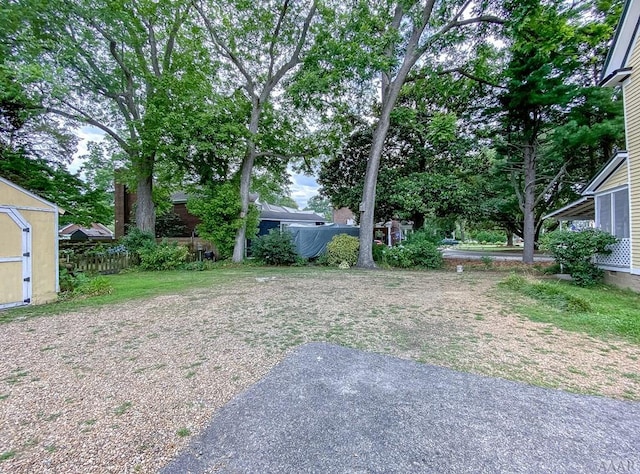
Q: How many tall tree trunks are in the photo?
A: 4